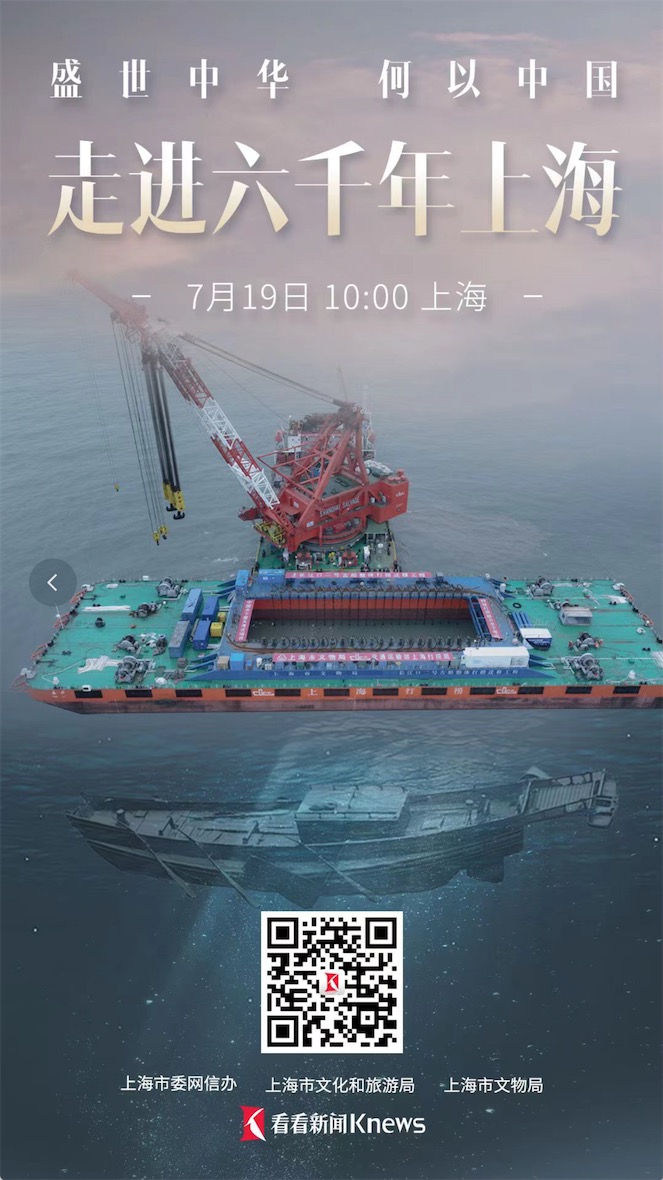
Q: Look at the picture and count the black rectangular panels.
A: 12